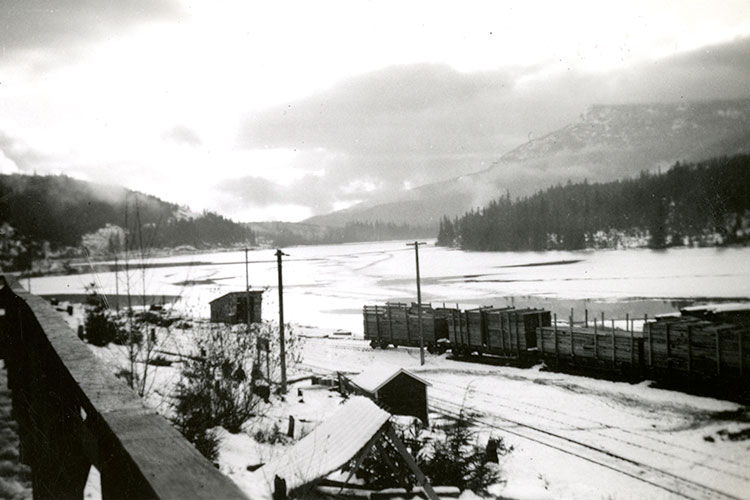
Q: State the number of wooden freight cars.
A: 4